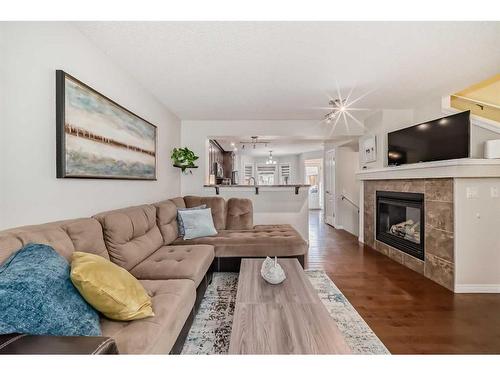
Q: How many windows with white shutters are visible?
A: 3